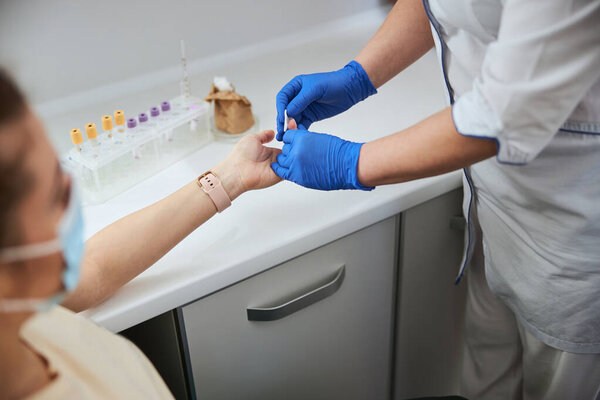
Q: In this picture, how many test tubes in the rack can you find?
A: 8